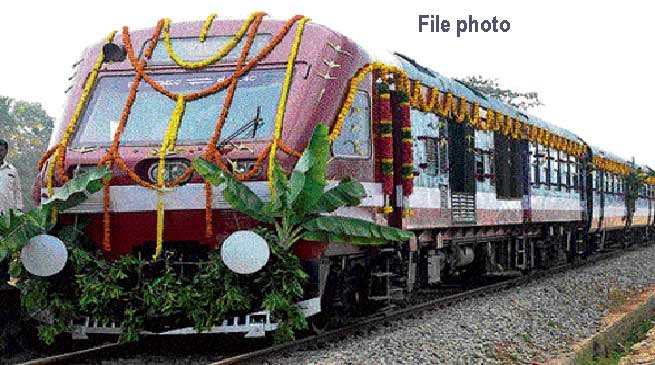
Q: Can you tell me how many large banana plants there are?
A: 2